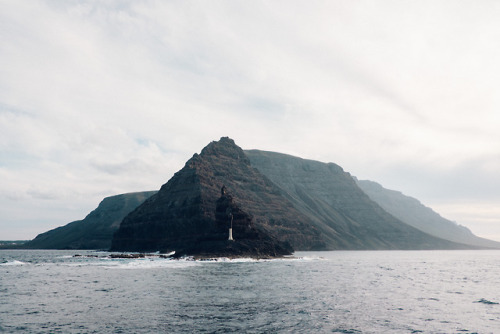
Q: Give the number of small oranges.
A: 0